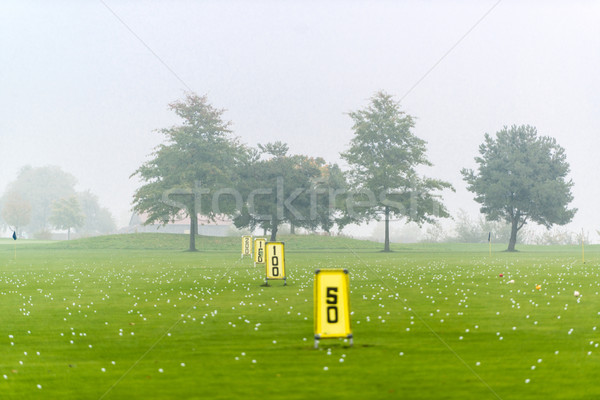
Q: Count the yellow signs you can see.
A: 4